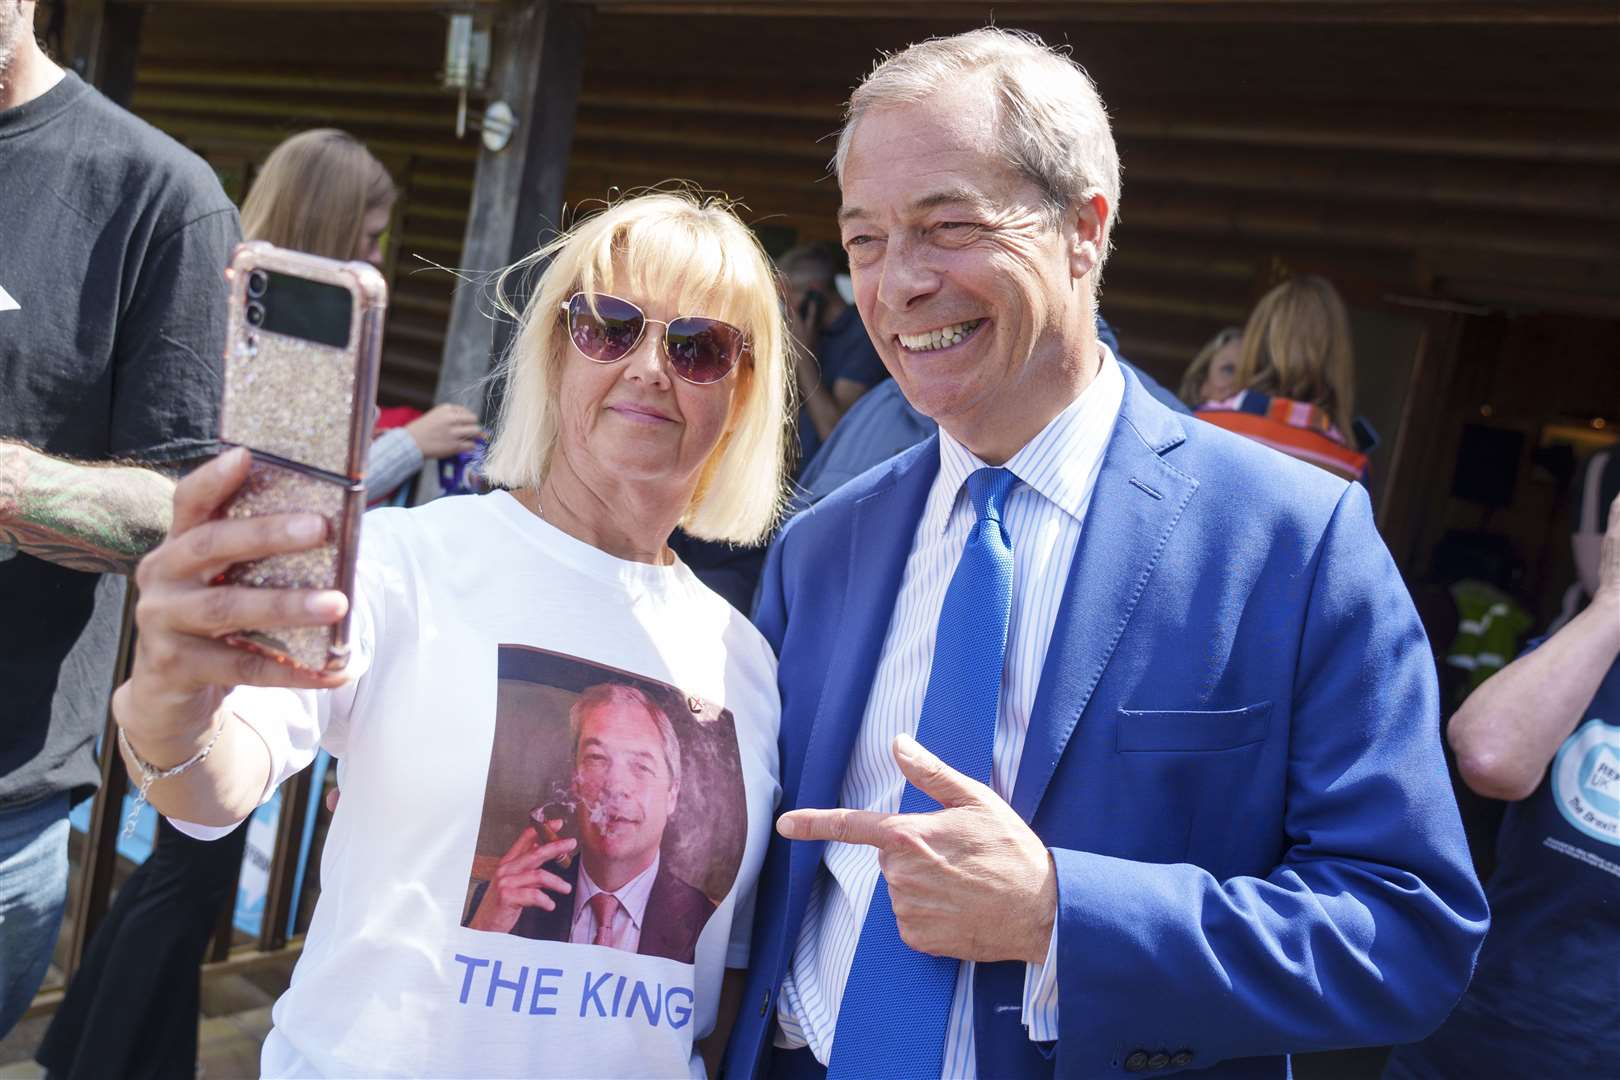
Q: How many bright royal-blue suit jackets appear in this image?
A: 1